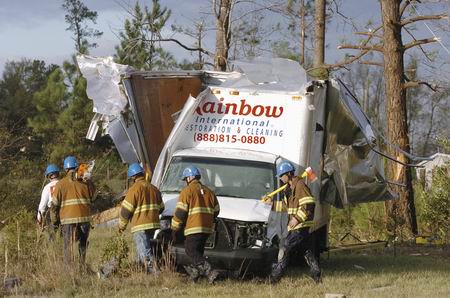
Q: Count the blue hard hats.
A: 5